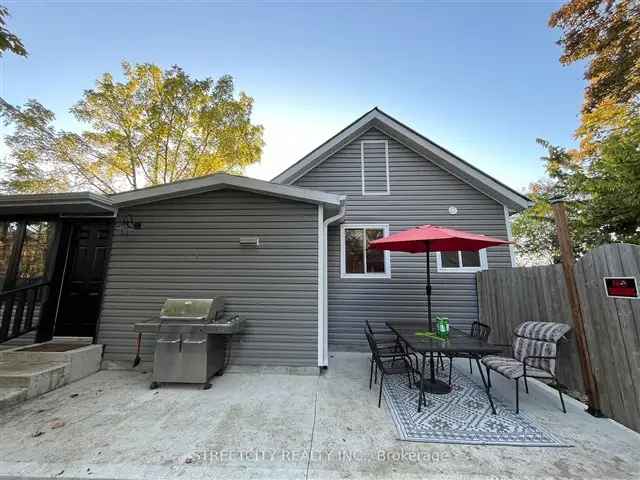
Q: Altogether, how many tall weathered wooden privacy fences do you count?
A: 1